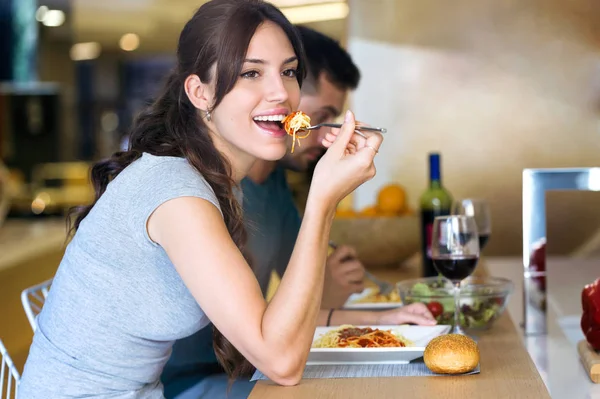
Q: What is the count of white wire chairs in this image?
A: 2